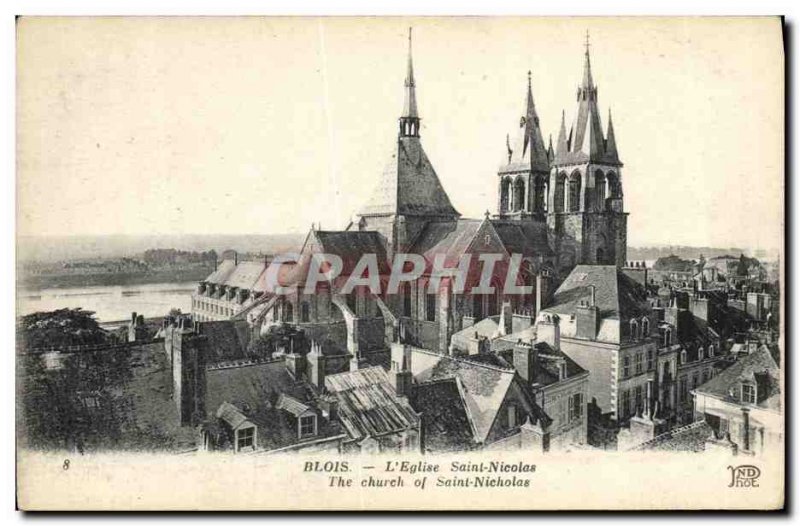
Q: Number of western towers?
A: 2